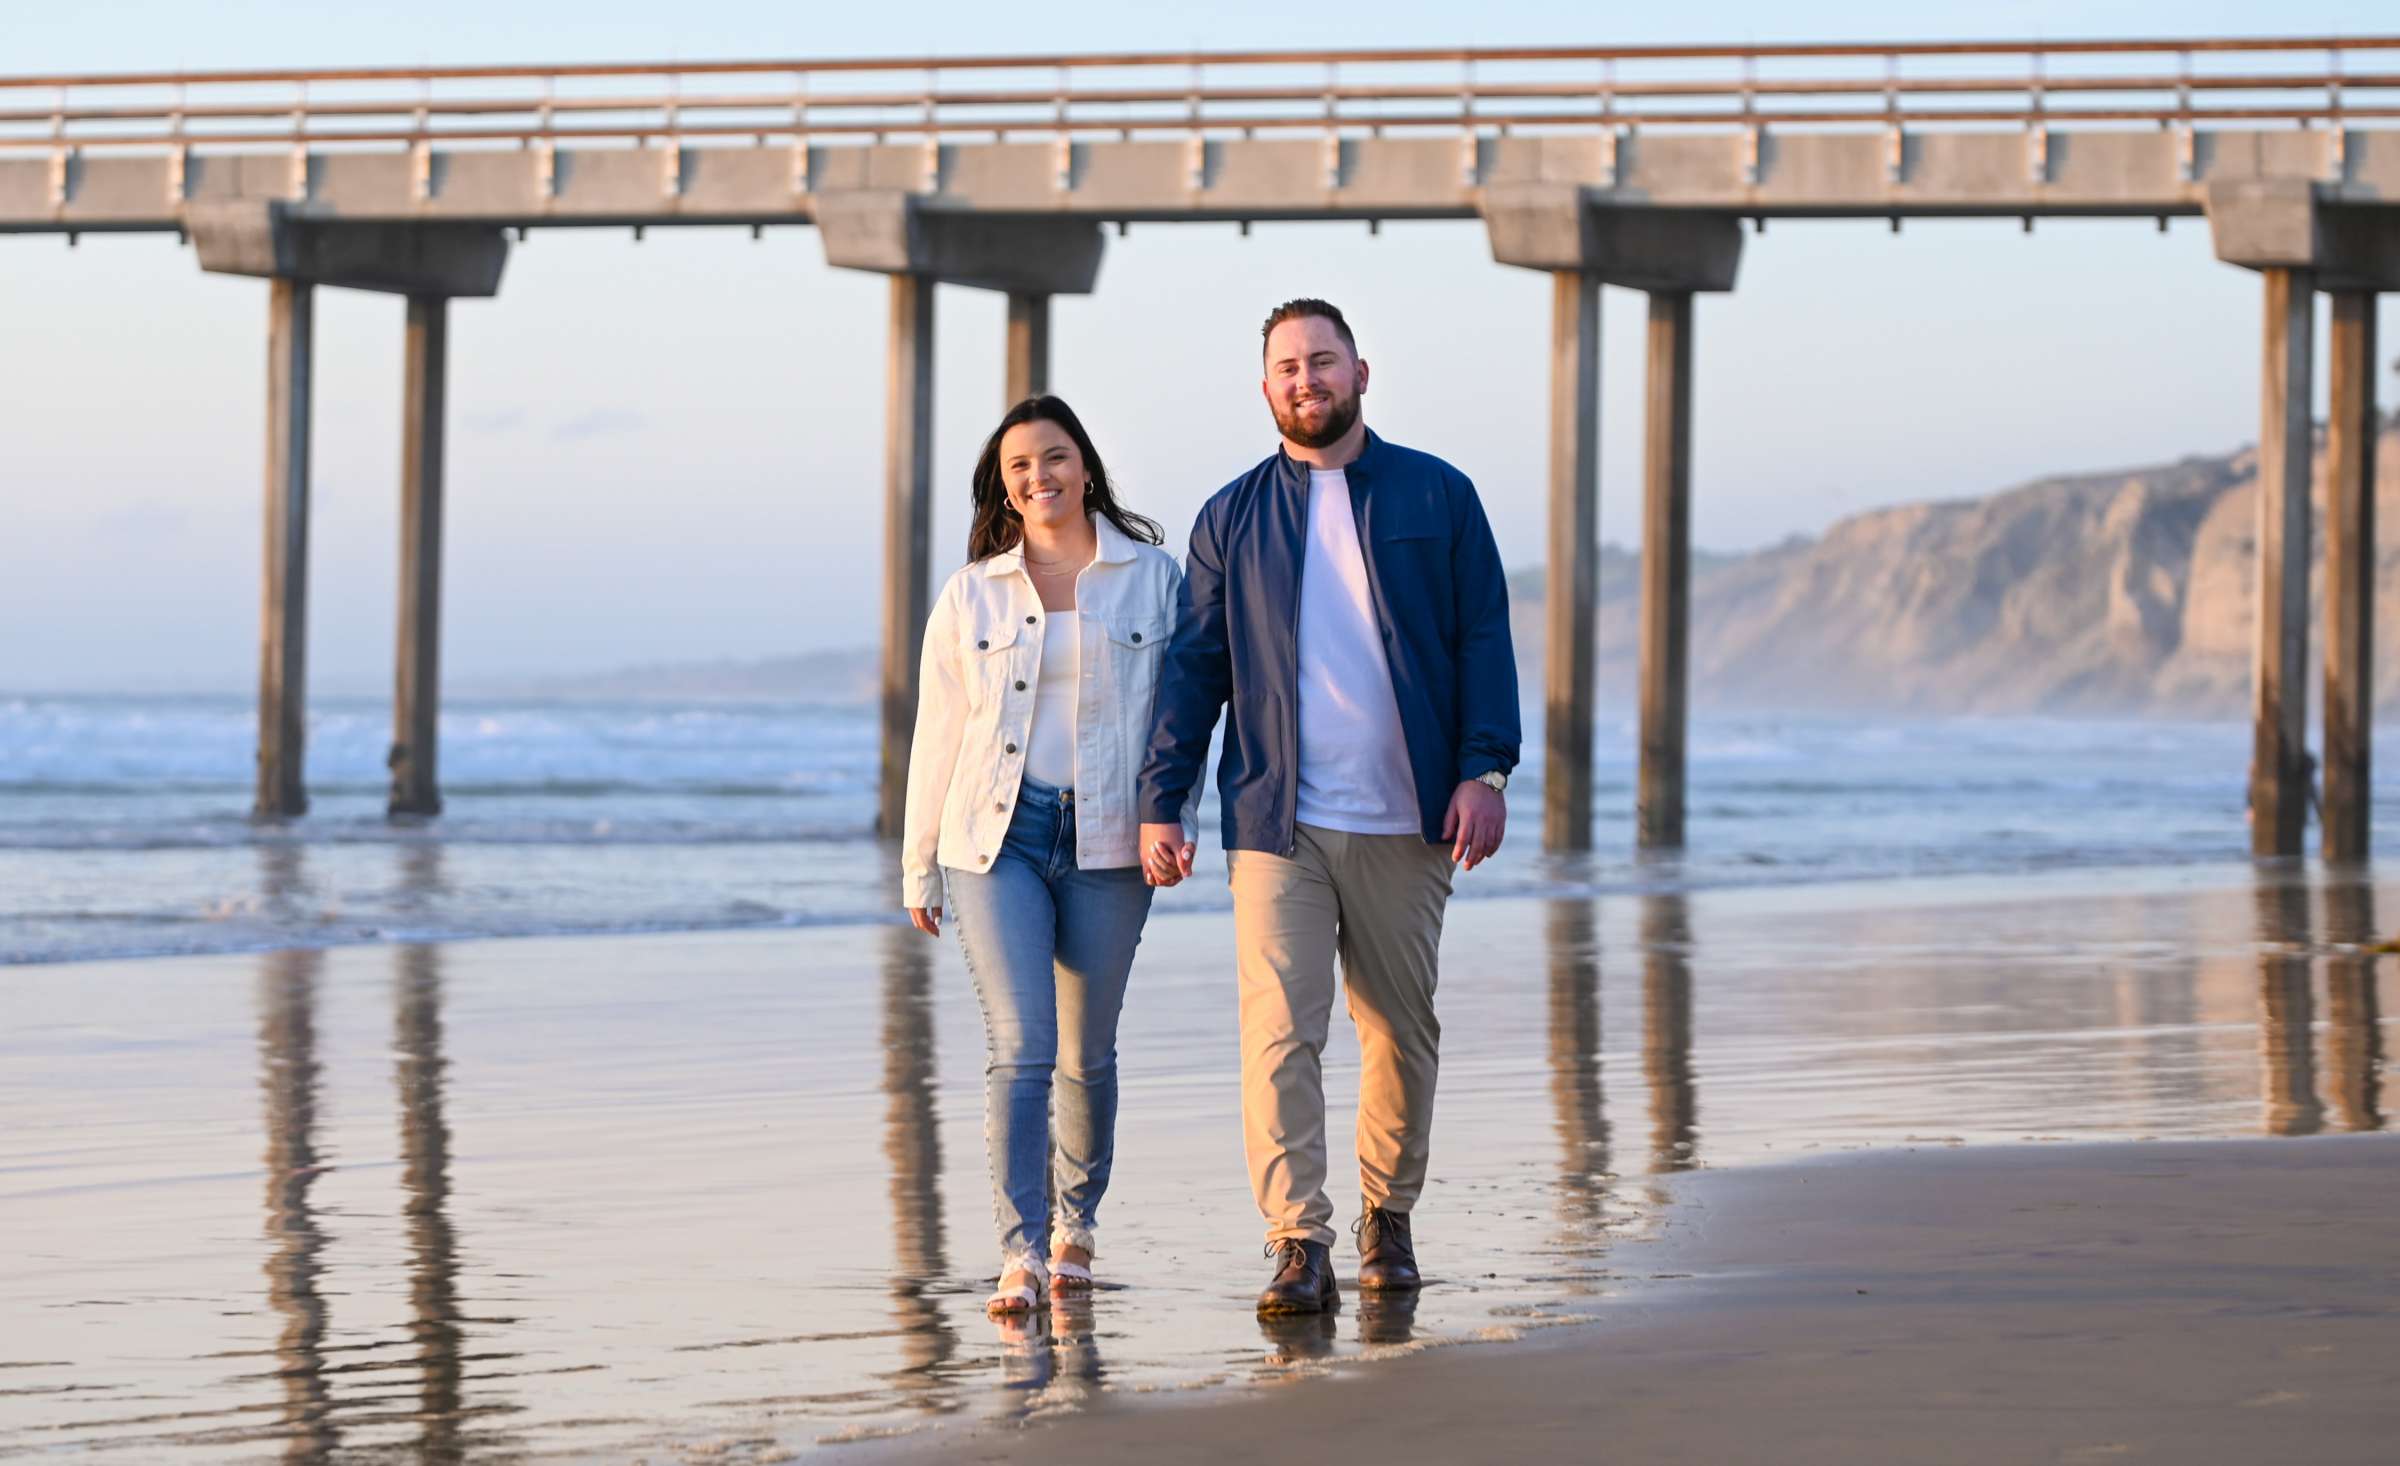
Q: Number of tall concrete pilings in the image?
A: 8